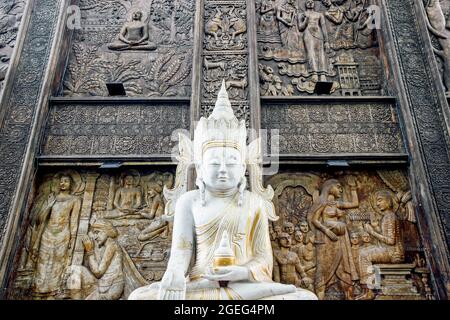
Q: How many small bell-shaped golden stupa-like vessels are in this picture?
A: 1